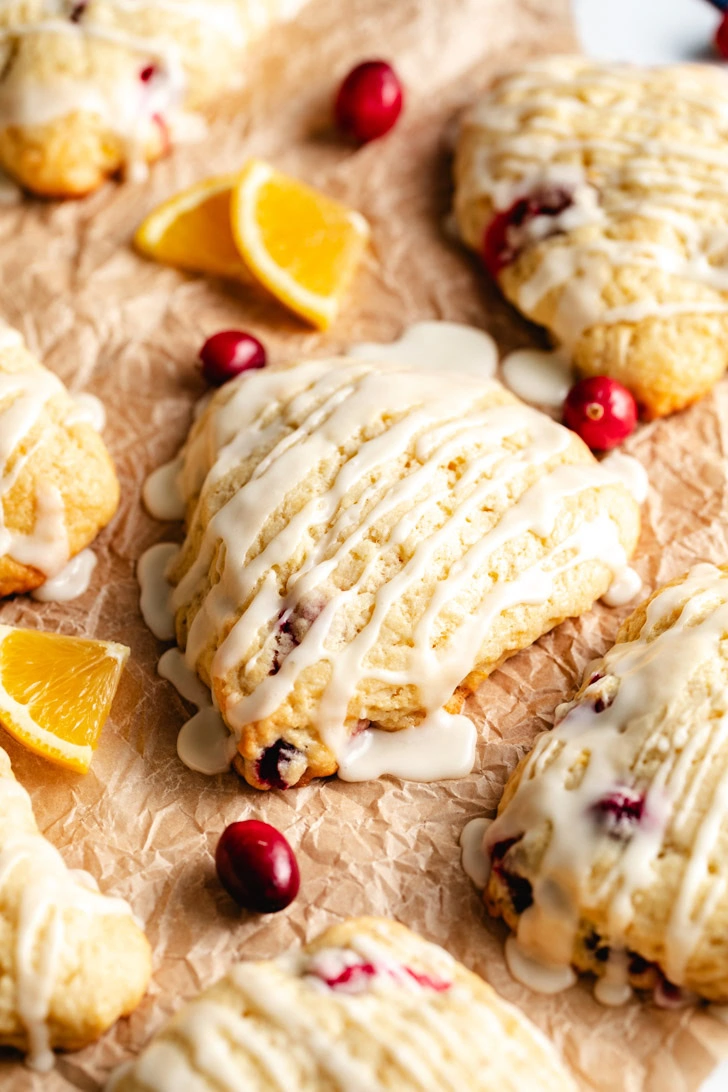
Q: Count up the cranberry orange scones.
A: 7